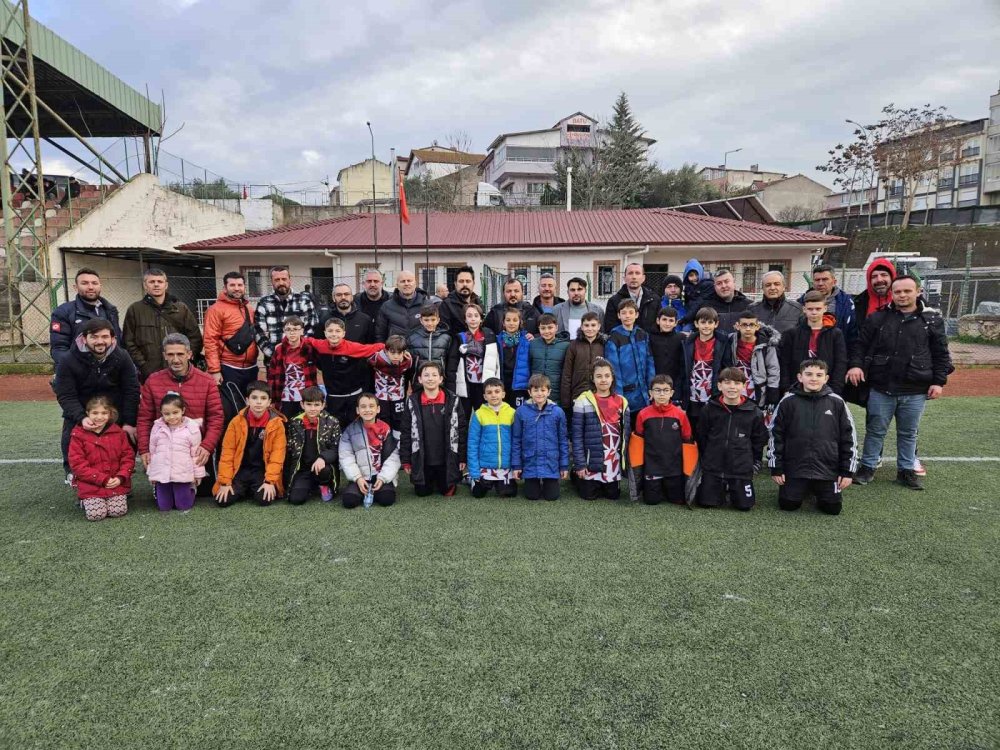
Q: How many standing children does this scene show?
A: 13